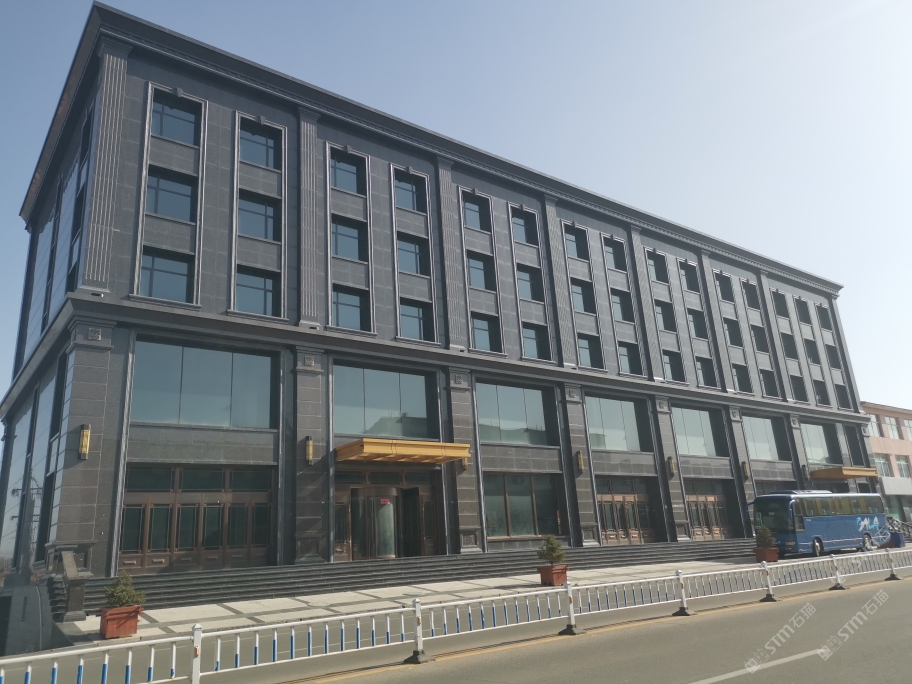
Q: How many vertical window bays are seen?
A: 15